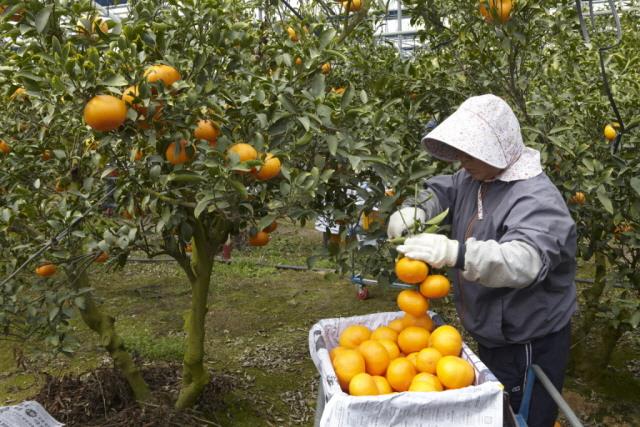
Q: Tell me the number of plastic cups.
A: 0